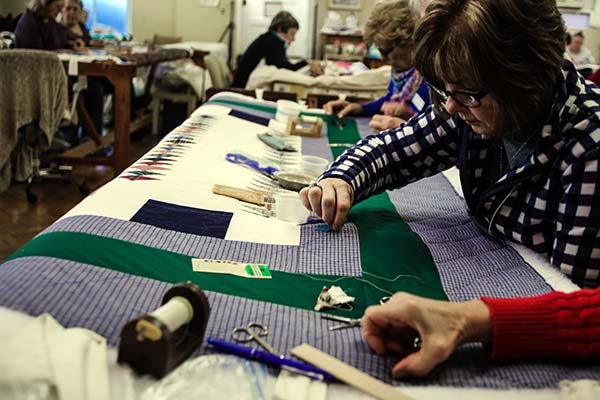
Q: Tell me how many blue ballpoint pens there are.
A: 1